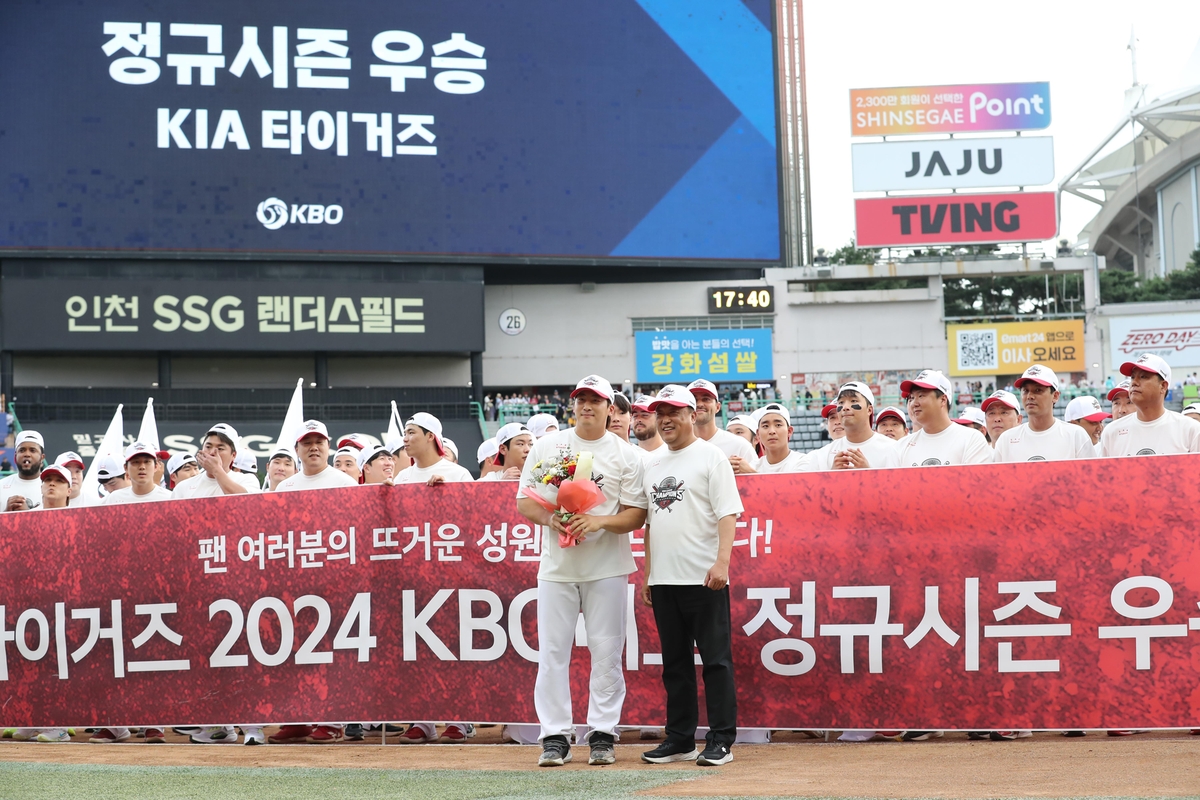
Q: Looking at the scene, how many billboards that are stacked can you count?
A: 3